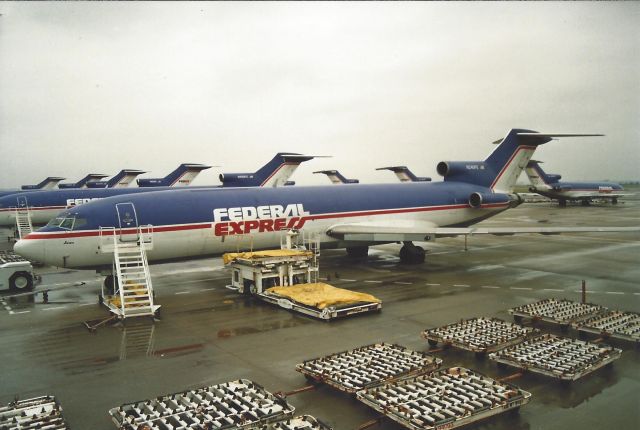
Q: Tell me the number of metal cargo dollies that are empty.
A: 9